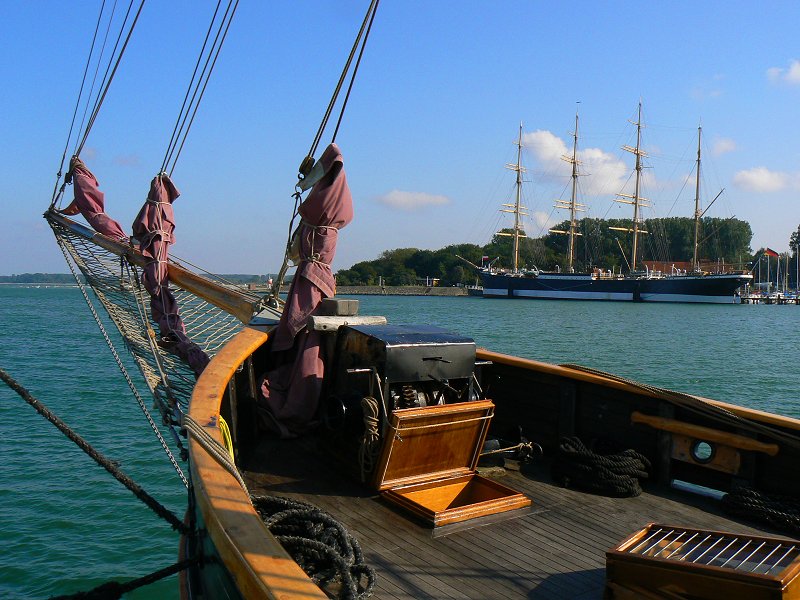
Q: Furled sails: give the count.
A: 3